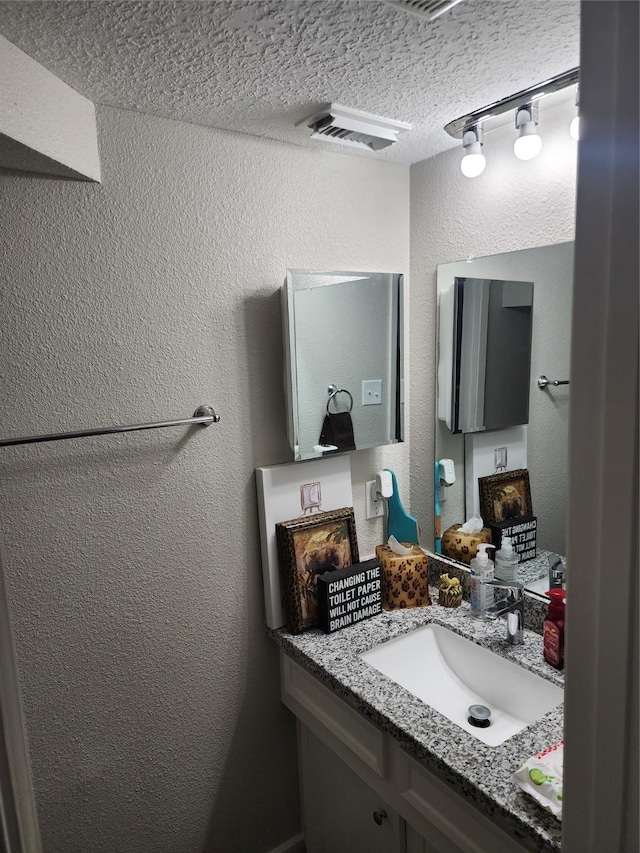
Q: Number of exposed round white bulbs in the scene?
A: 3